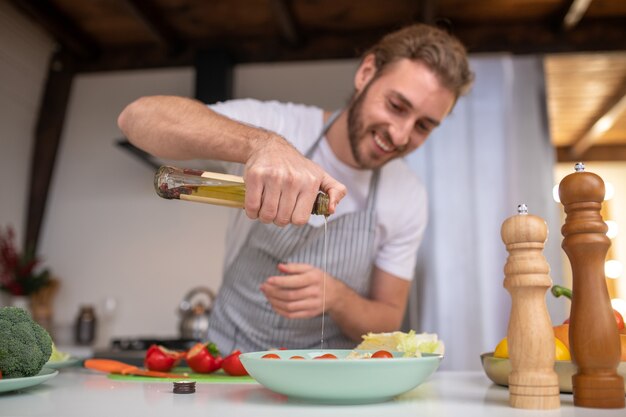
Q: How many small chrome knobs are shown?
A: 2